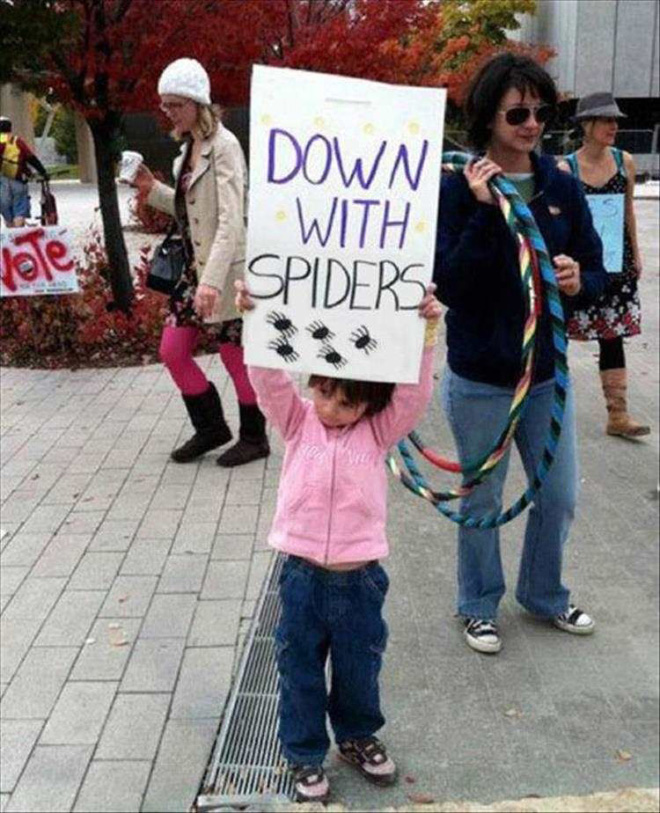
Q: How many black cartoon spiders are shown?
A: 5